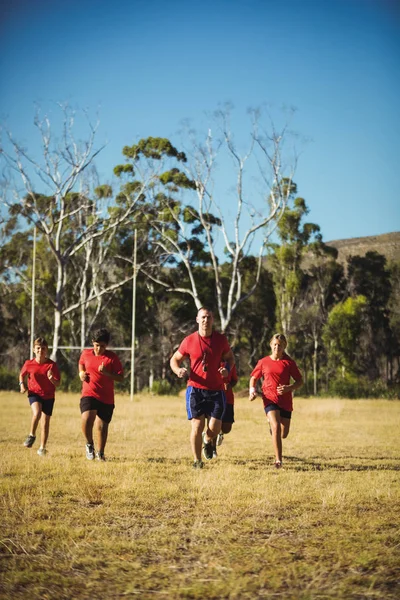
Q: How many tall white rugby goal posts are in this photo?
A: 2